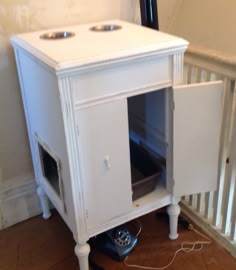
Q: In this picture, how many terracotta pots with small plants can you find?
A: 0